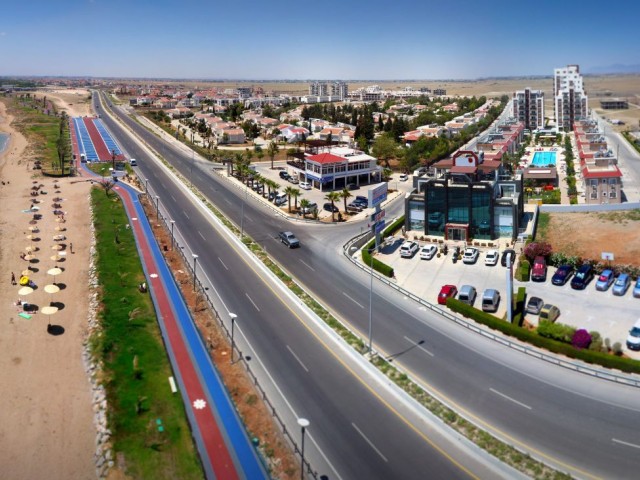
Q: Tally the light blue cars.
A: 3